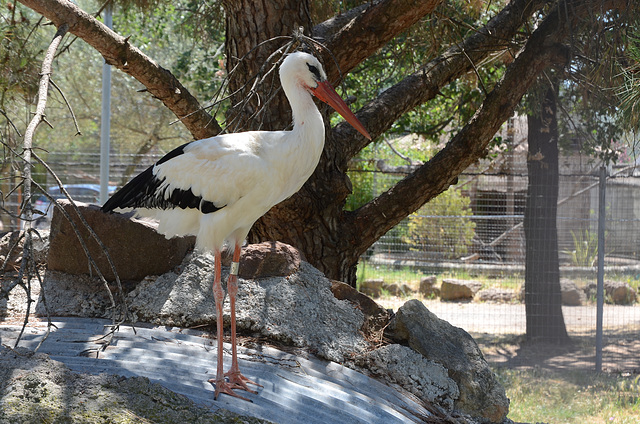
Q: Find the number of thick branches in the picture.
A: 4